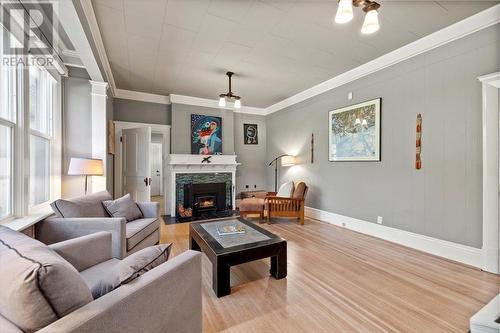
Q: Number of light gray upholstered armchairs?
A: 2